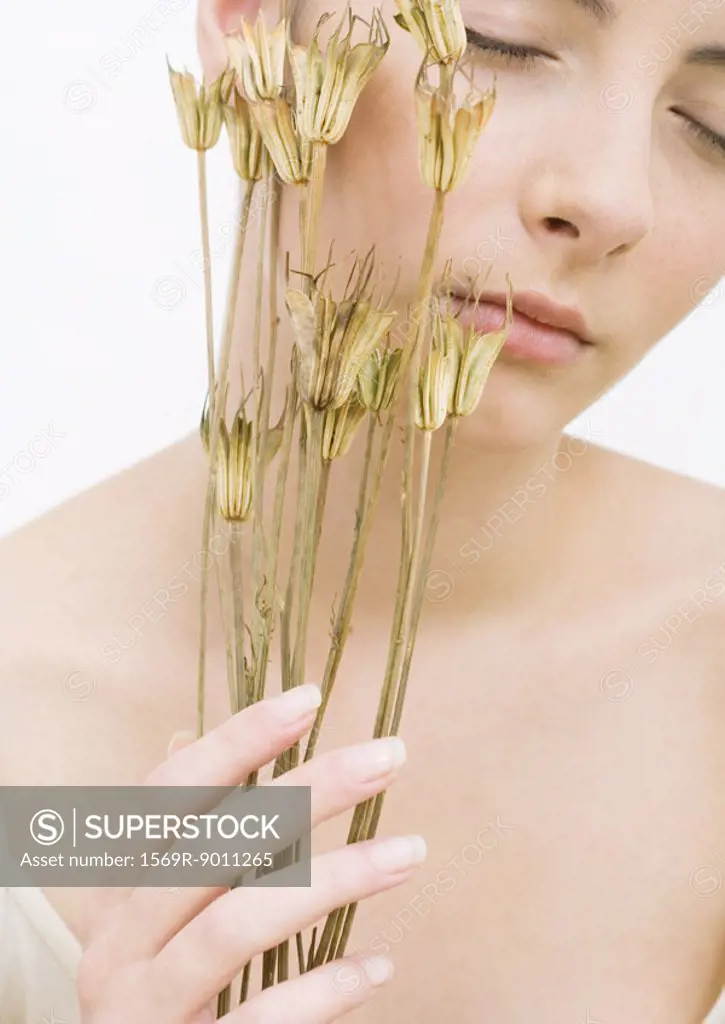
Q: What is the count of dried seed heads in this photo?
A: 13